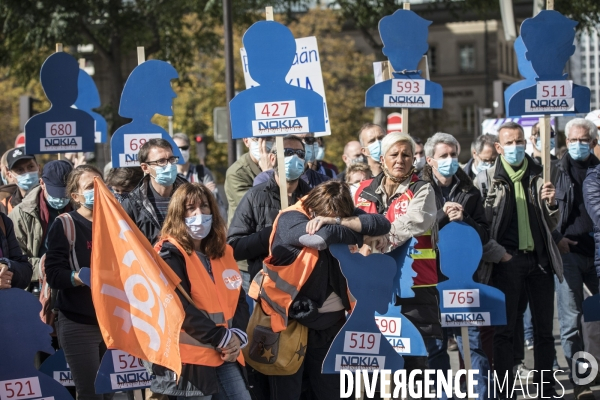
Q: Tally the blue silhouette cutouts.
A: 14